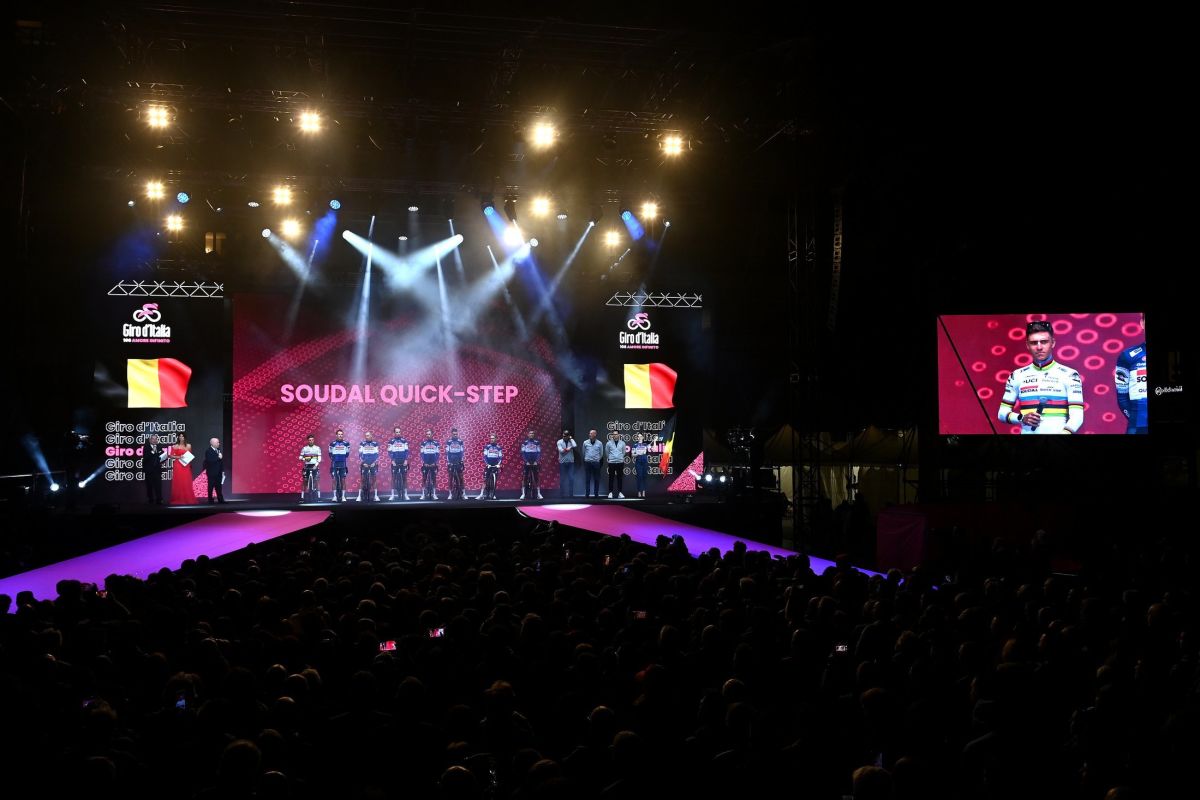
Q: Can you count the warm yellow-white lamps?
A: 12